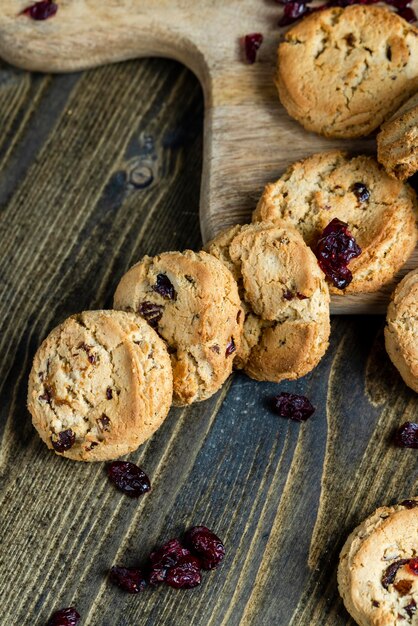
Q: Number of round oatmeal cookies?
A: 8